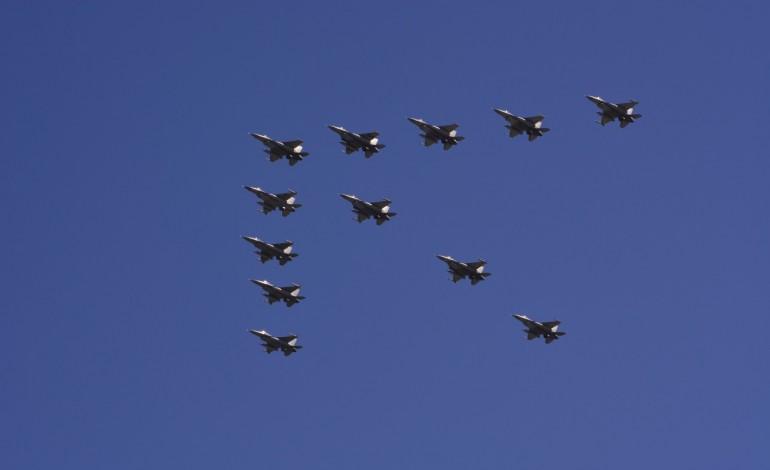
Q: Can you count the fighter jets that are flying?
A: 12